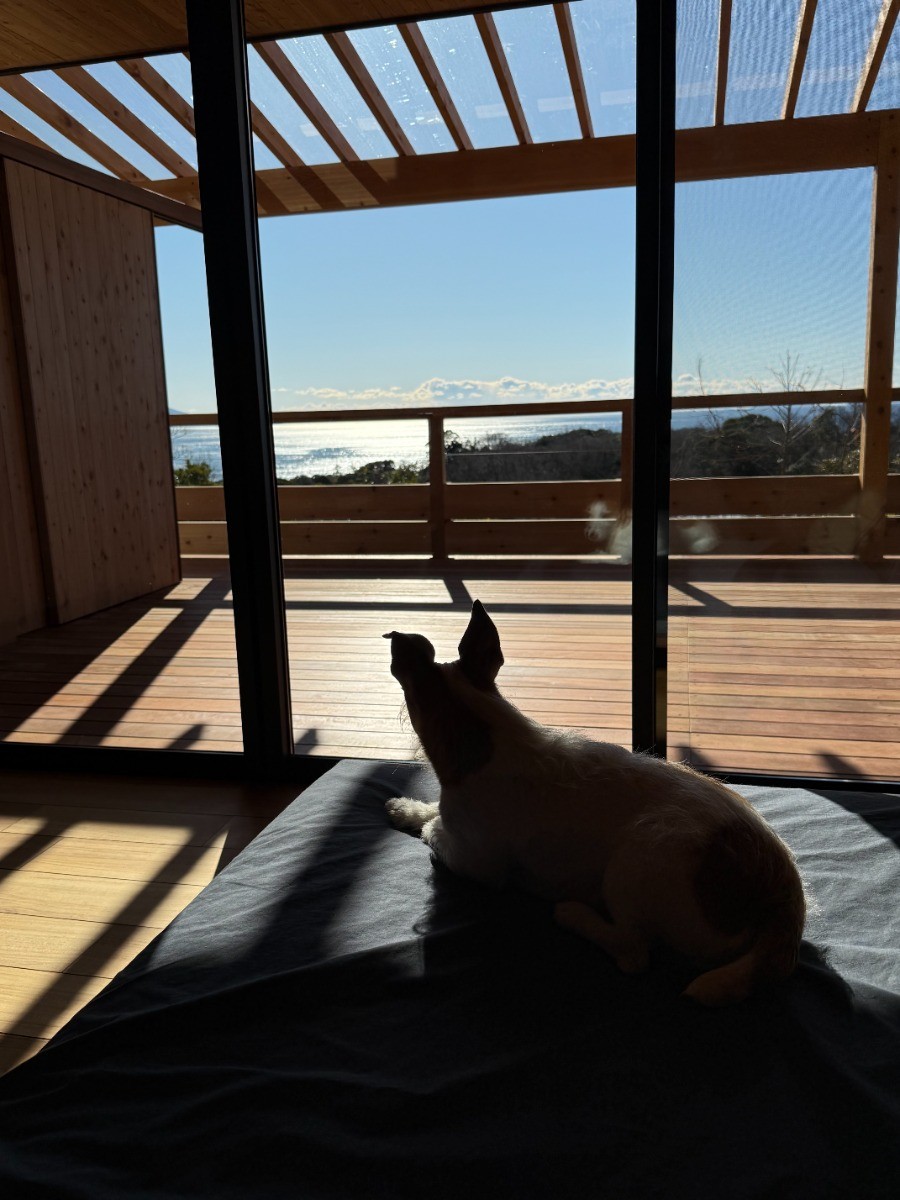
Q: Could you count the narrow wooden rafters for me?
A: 13